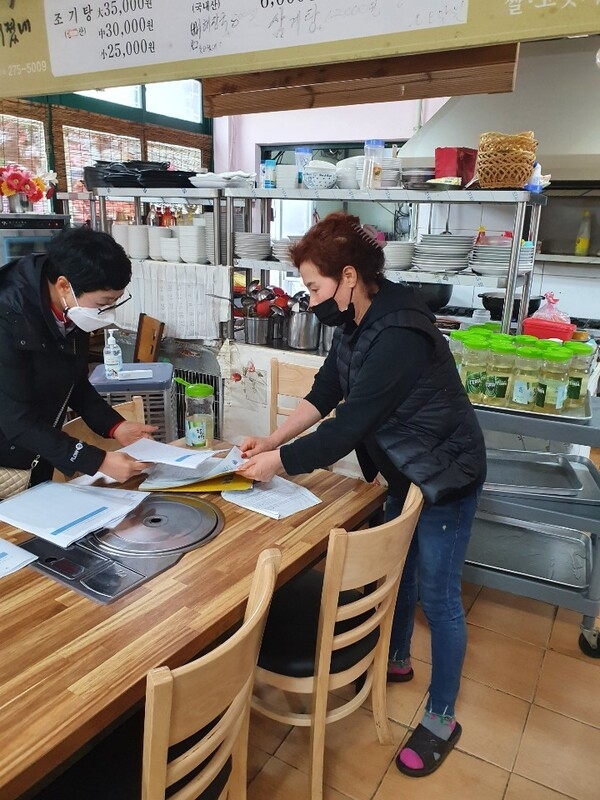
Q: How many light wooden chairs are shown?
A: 4